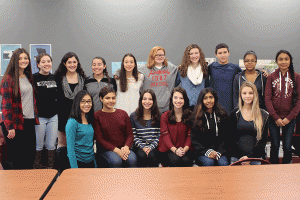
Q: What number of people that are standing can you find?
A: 10